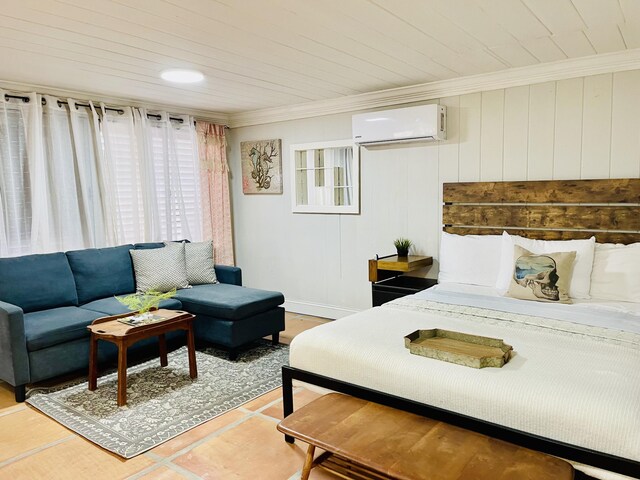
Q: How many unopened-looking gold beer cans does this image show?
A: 0